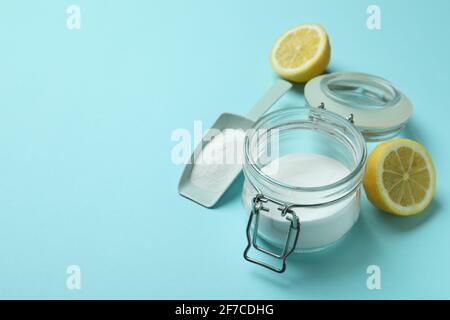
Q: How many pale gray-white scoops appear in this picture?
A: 1